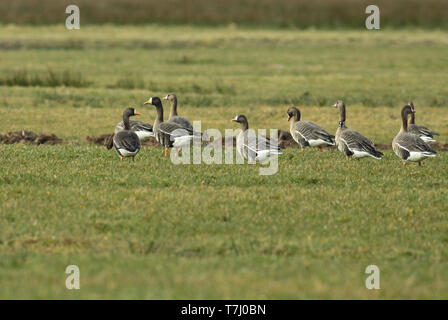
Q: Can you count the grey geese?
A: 9